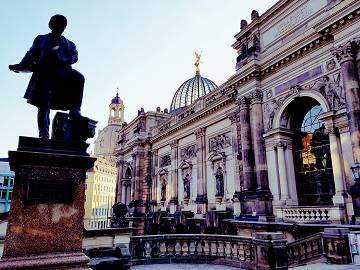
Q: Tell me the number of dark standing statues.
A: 4